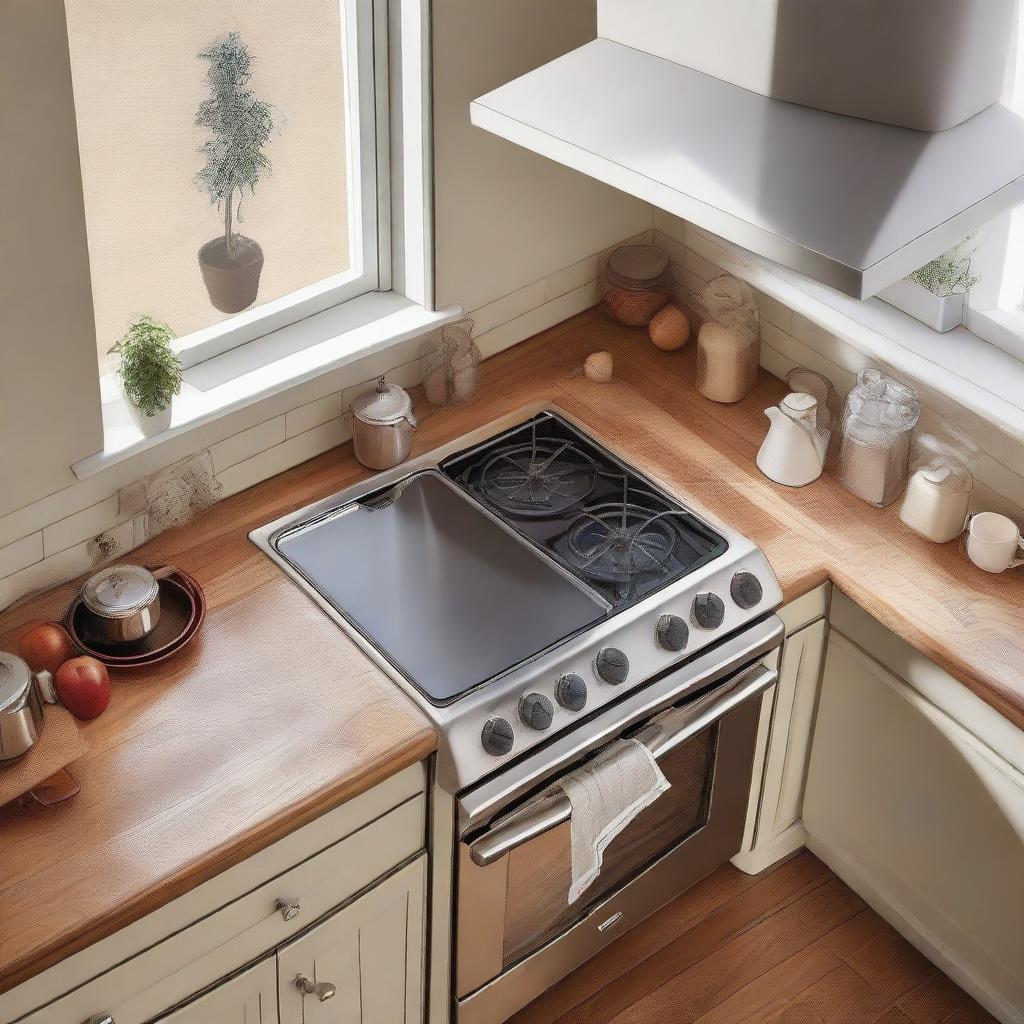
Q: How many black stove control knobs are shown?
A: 7